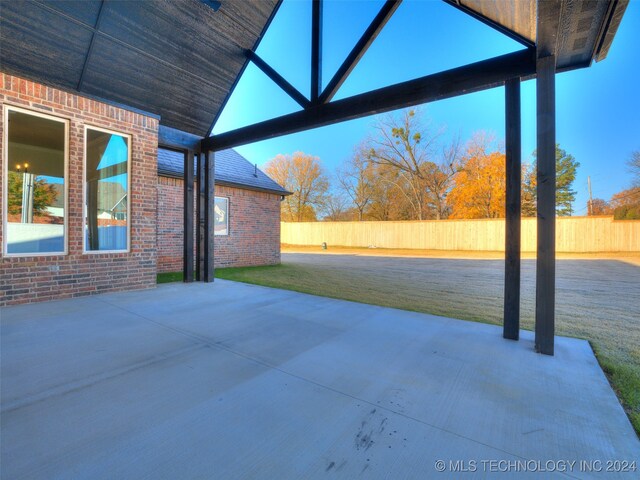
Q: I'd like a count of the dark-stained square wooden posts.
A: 5